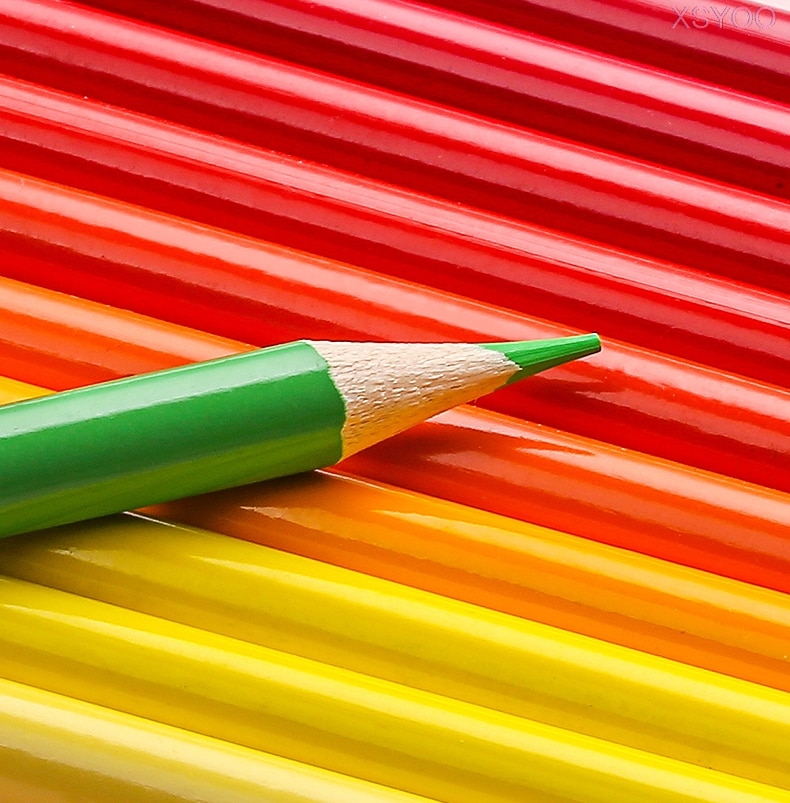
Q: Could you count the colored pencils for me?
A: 11